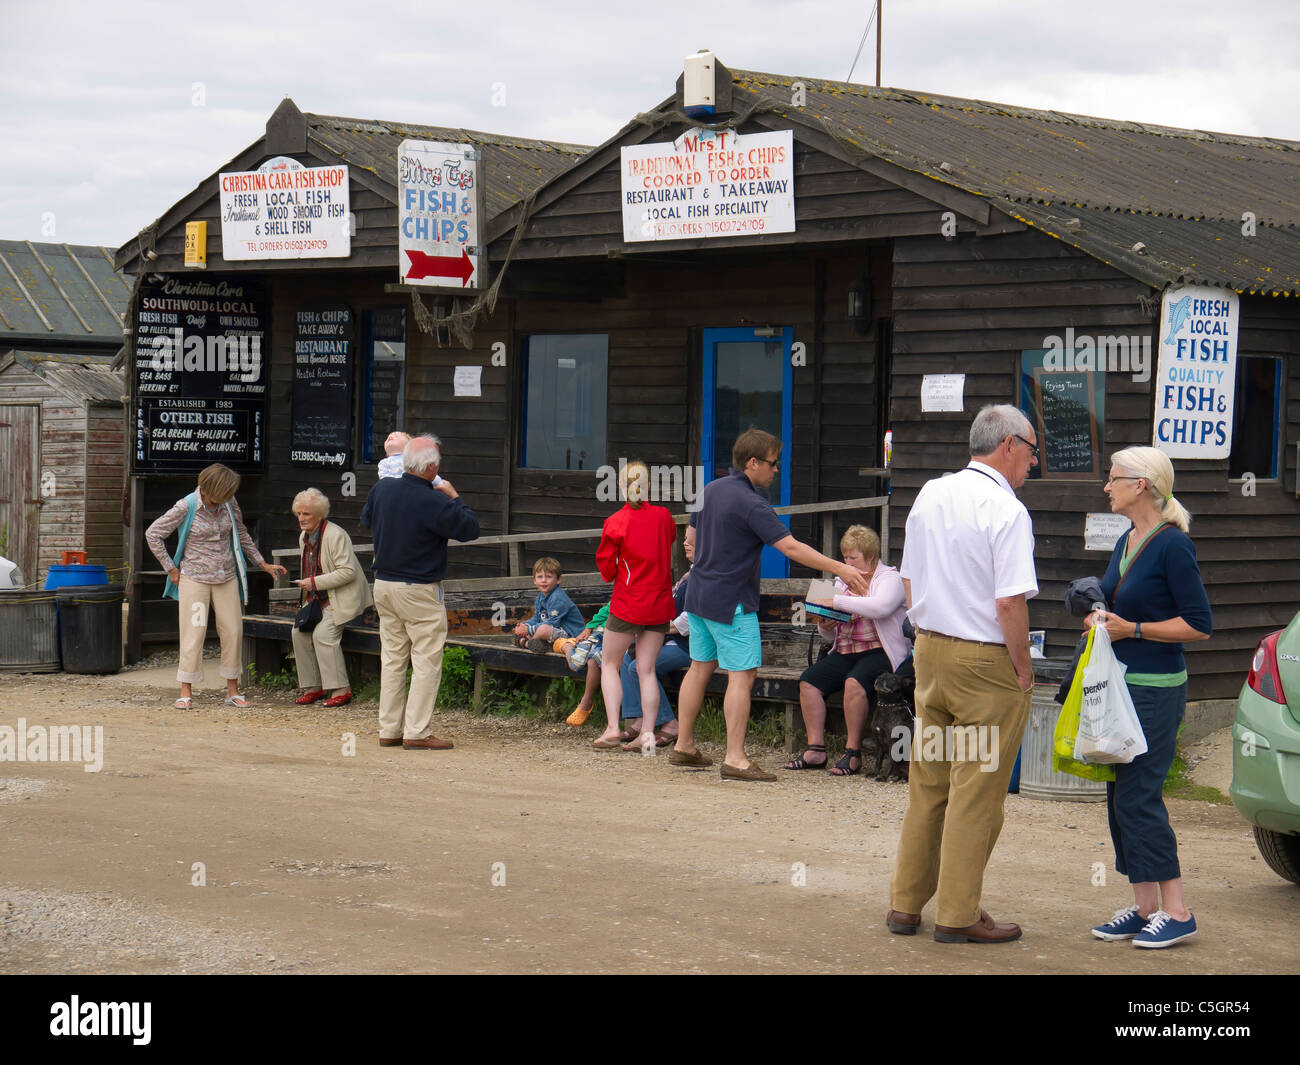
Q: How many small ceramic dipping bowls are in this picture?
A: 0